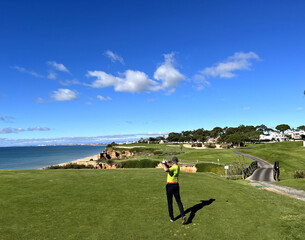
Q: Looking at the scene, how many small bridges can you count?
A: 1